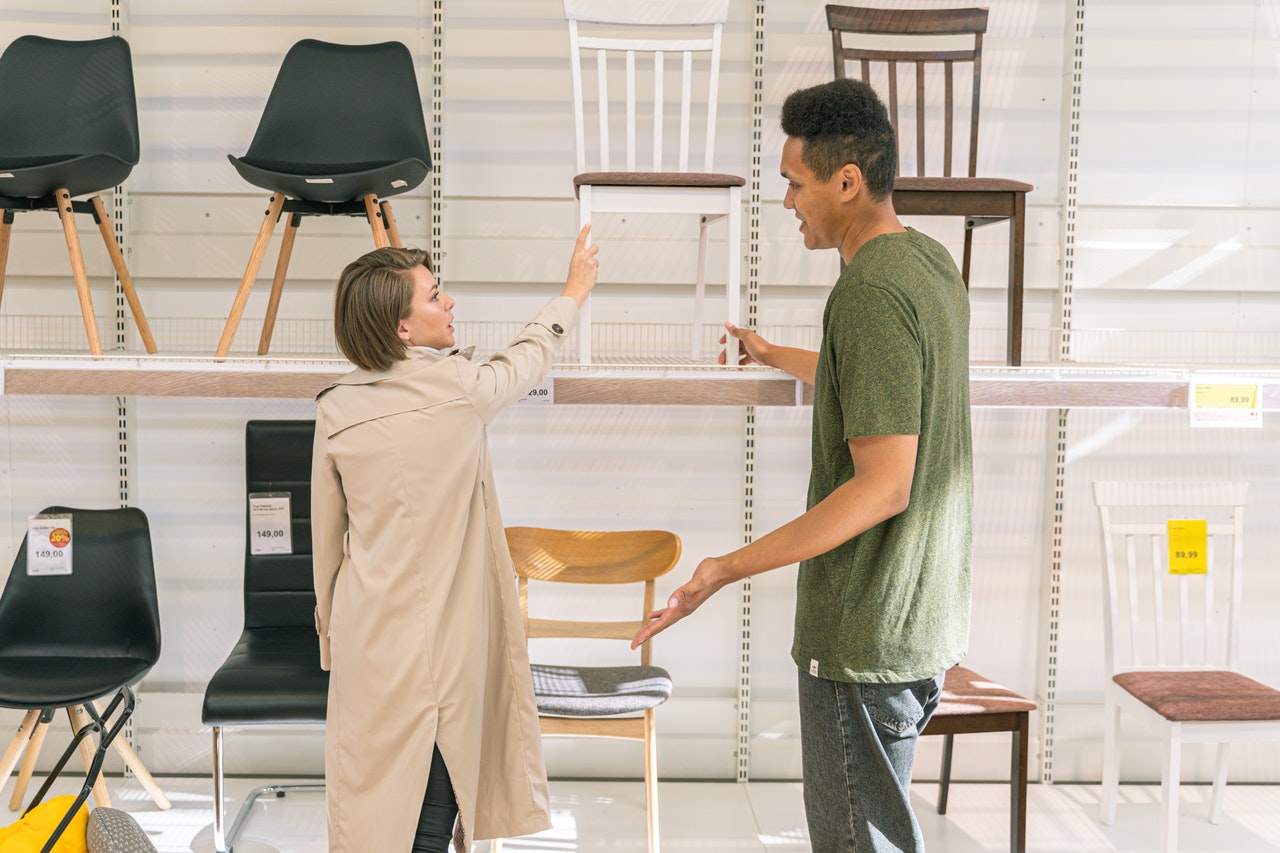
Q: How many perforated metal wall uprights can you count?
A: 4